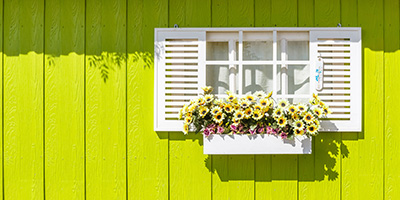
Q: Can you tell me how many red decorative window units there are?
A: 0